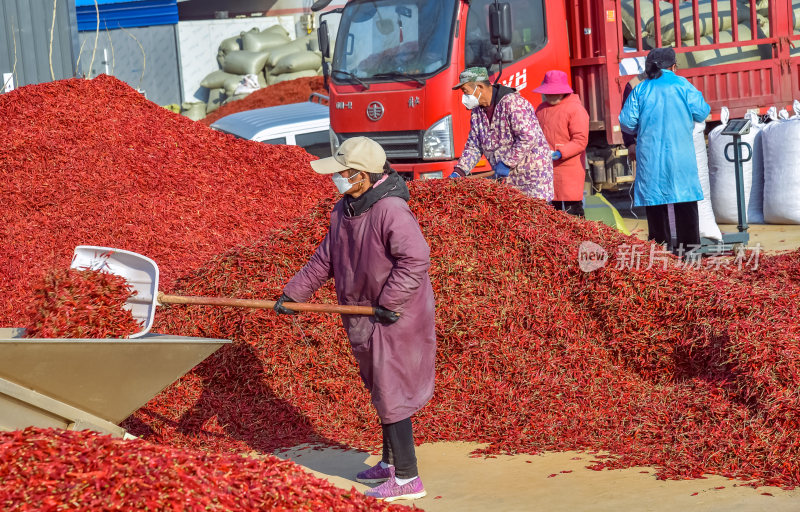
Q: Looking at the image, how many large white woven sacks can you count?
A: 3